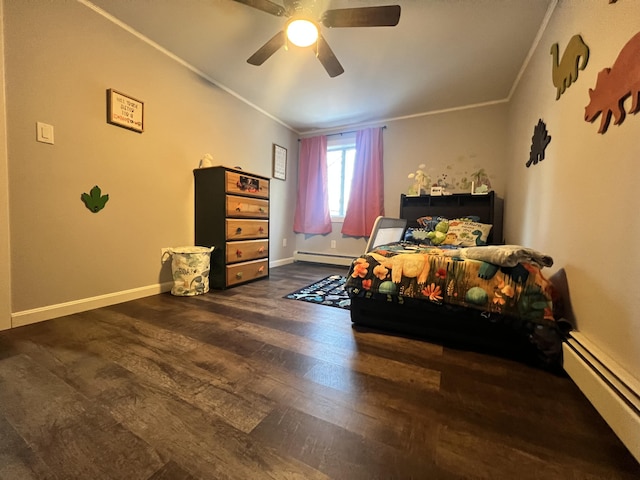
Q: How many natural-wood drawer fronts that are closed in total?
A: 5